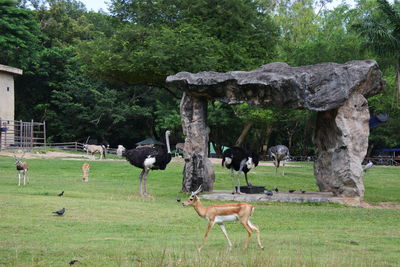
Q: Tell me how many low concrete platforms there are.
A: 1